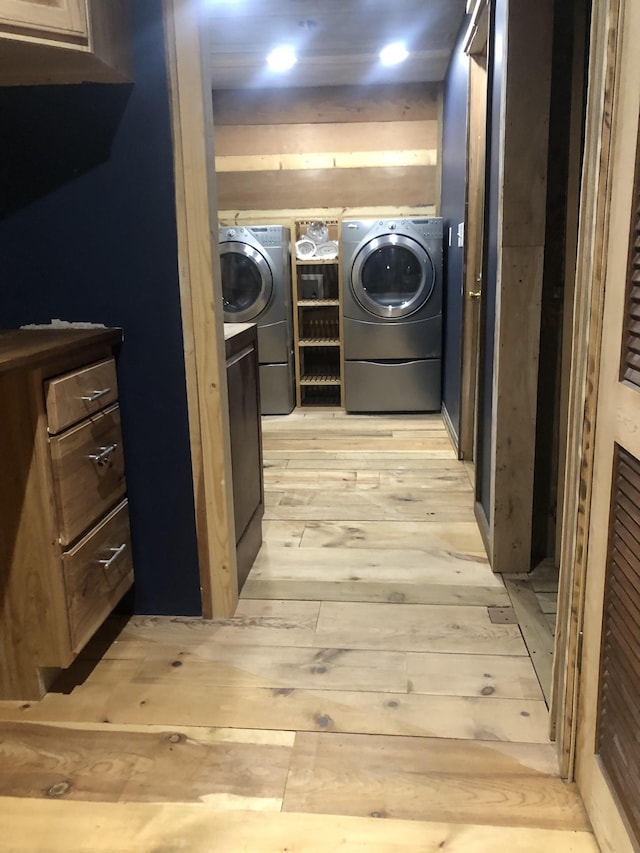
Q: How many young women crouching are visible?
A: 0